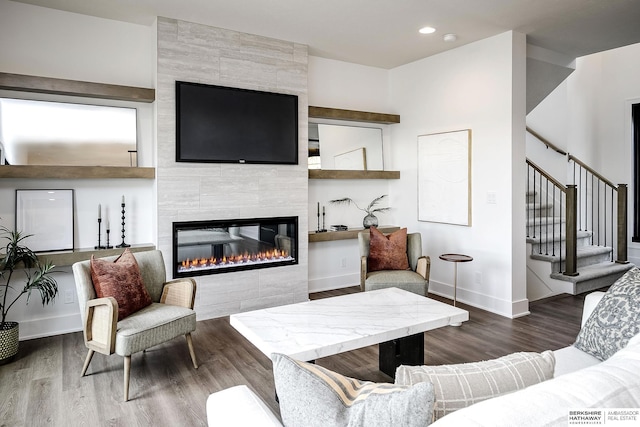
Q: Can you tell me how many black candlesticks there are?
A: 5